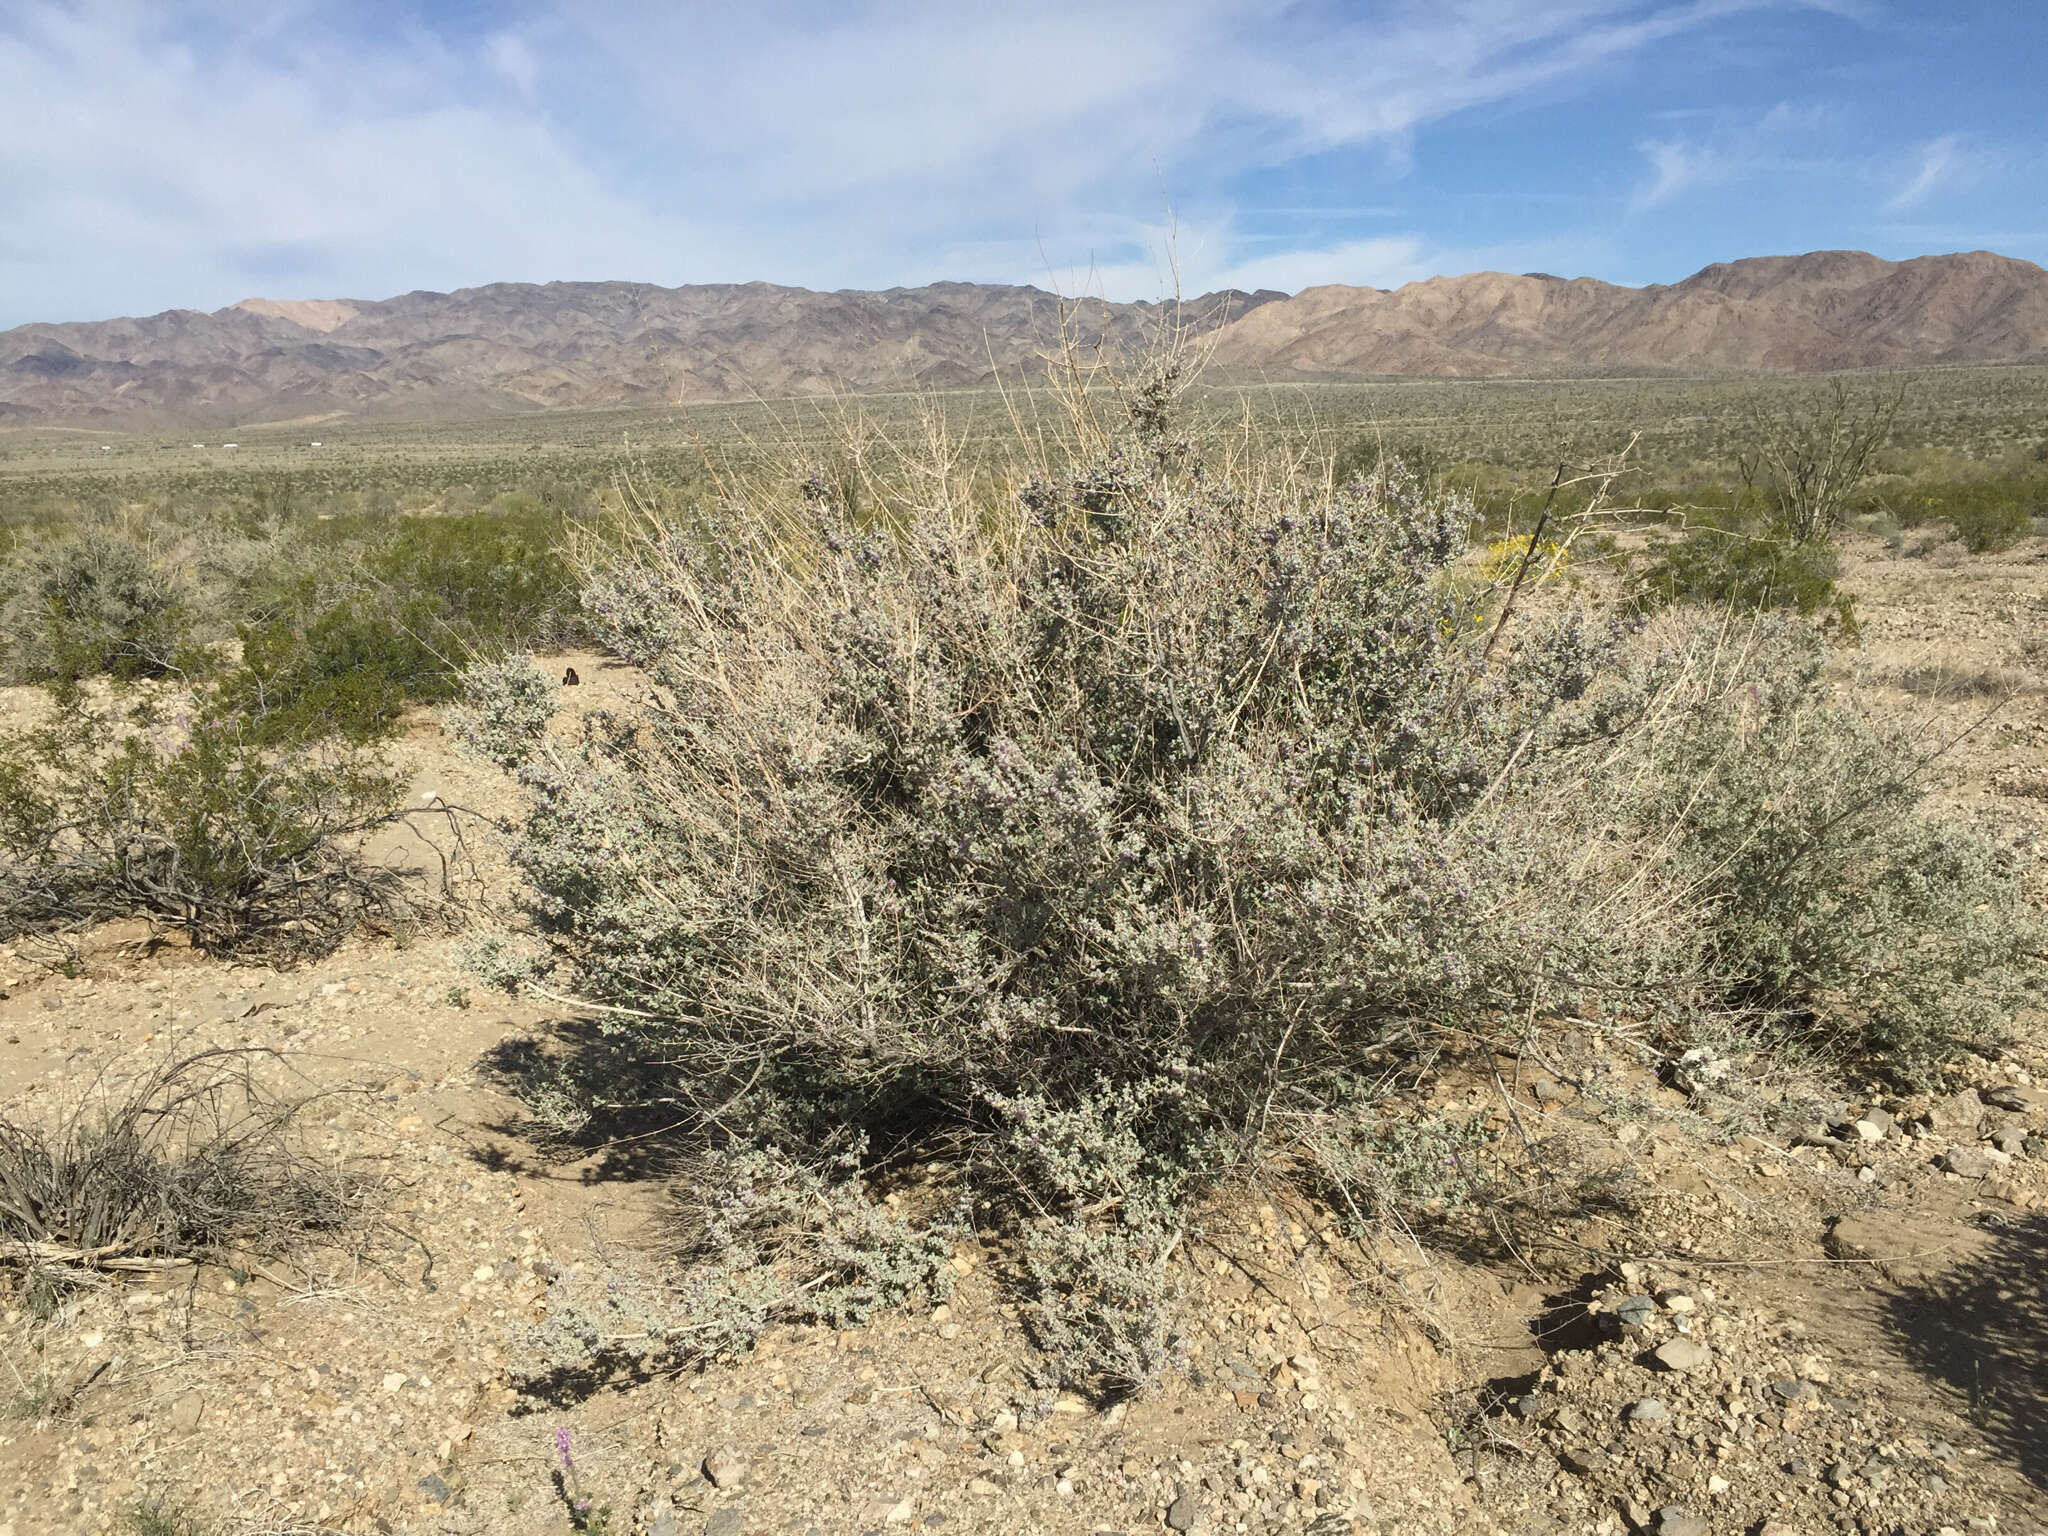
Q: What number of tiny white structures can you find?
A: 4